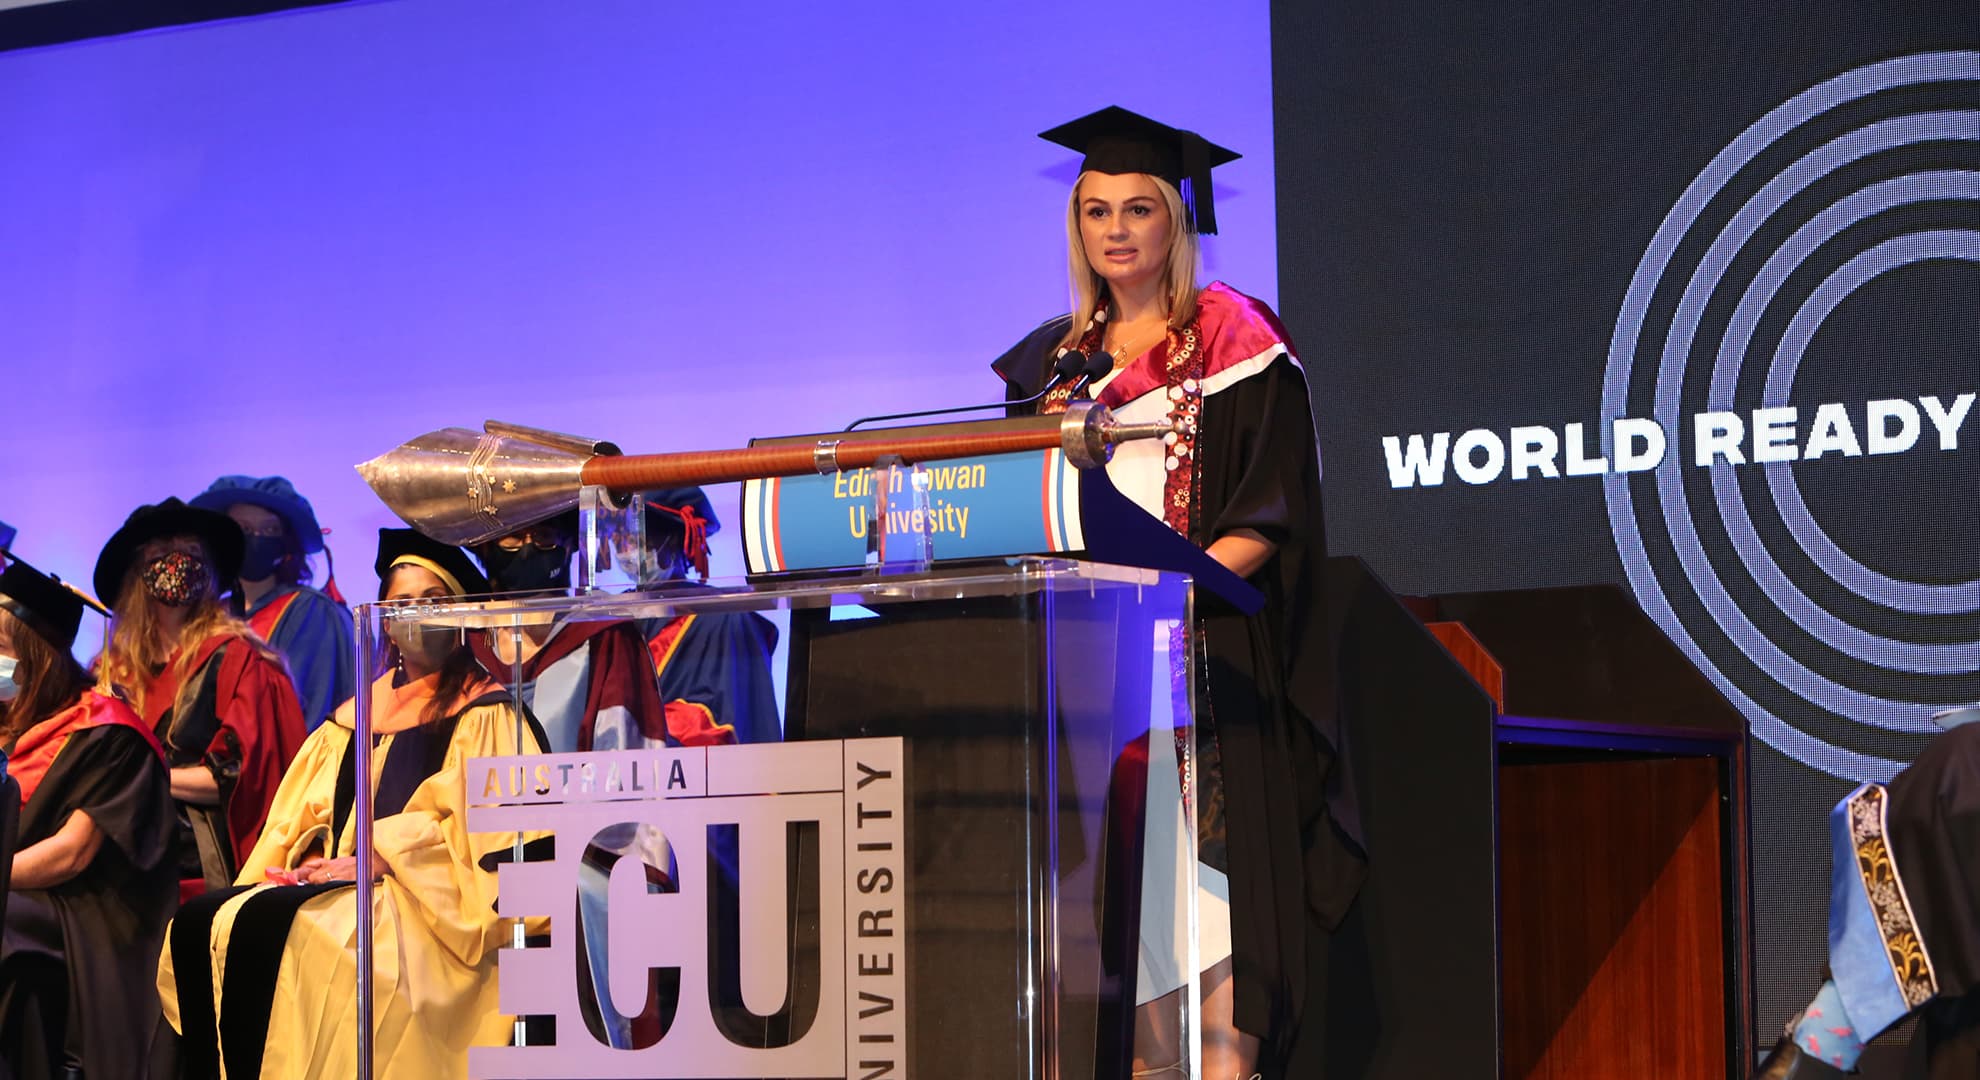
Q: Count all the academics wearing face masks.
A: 6